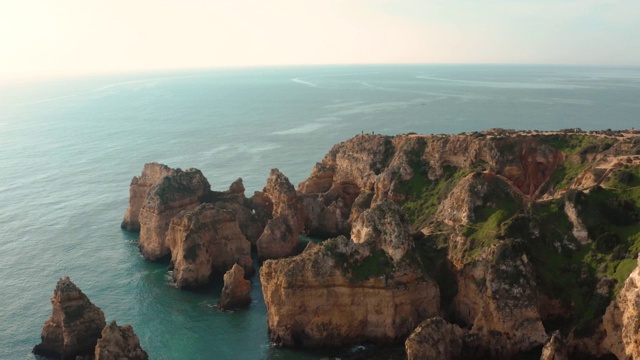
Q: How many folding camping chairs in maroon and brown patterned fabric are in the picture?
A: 0